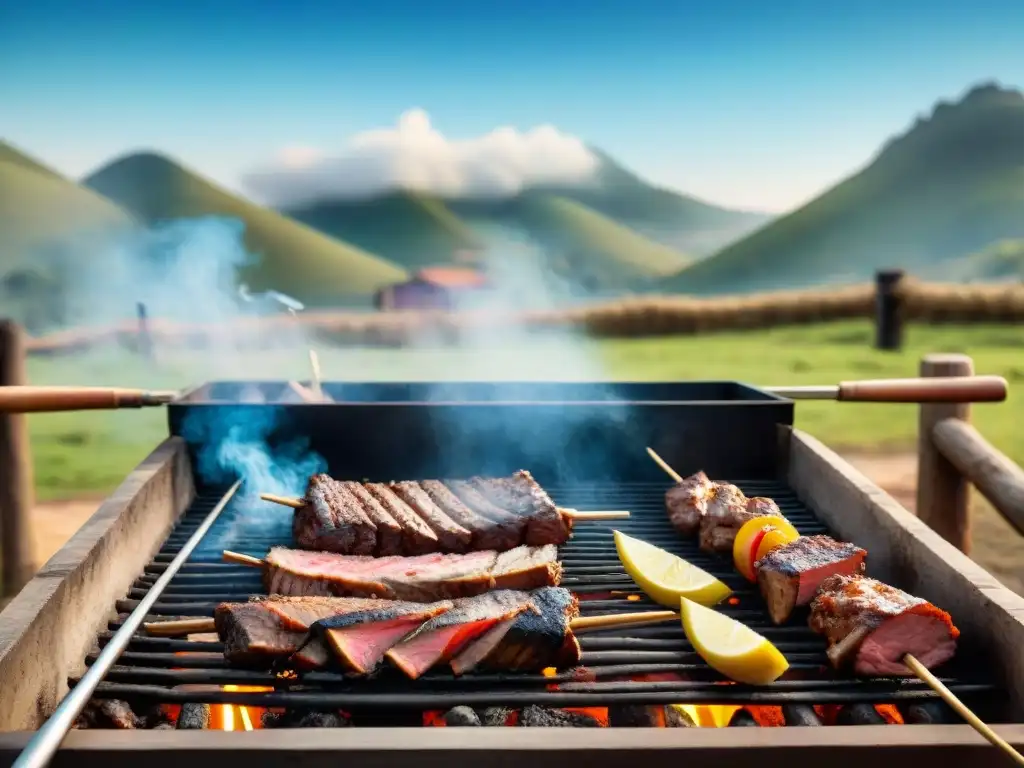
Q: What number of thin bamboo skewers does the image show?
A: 4